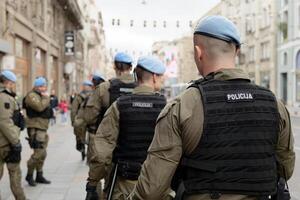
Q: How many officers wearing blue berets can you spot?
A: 7